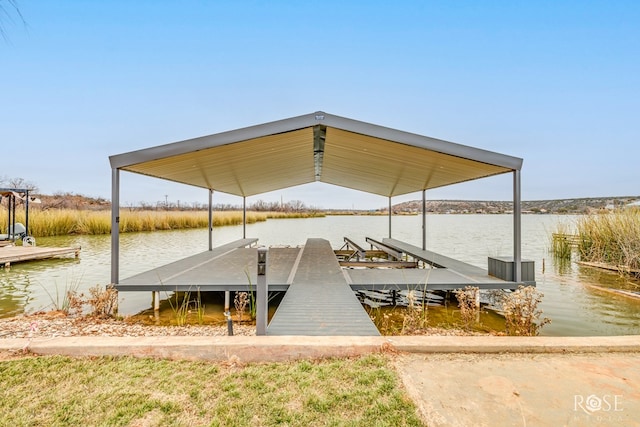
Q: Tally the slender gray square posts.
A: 6